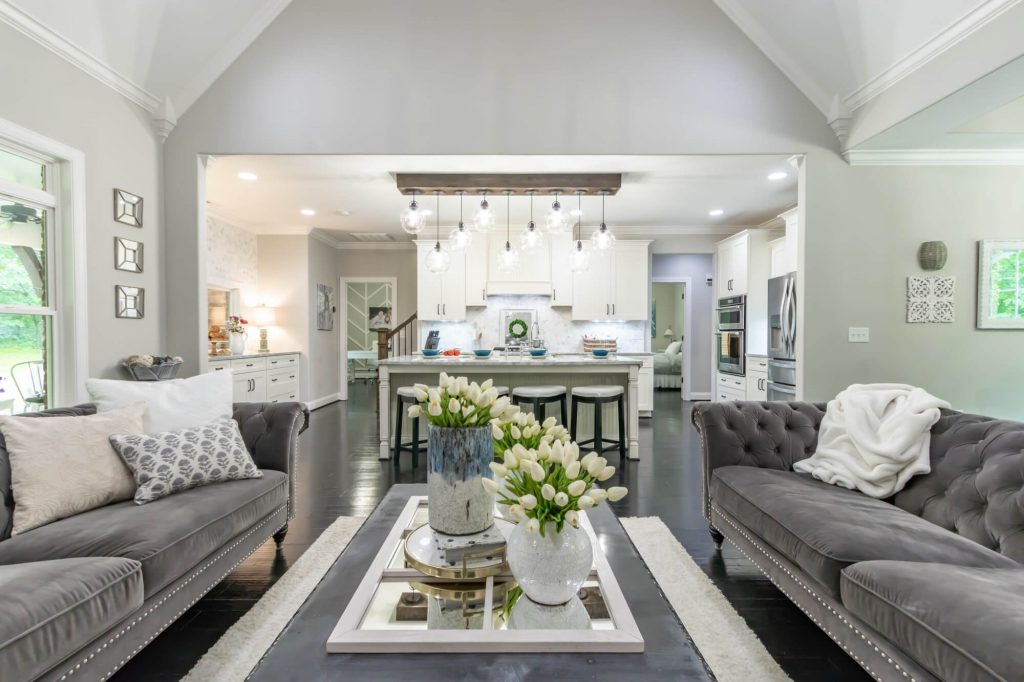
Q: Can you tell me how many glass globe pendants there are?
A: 9